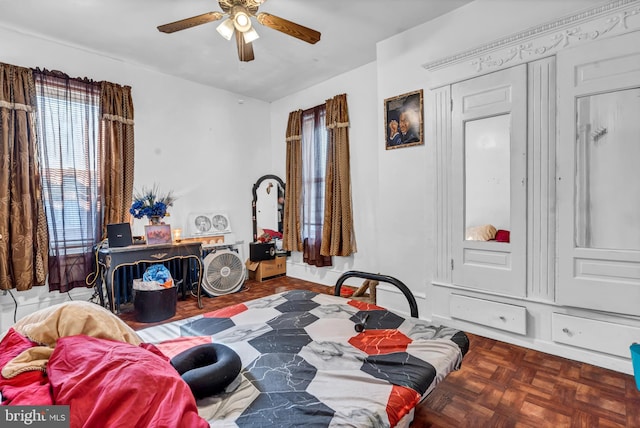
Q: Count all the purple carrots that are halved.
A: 0